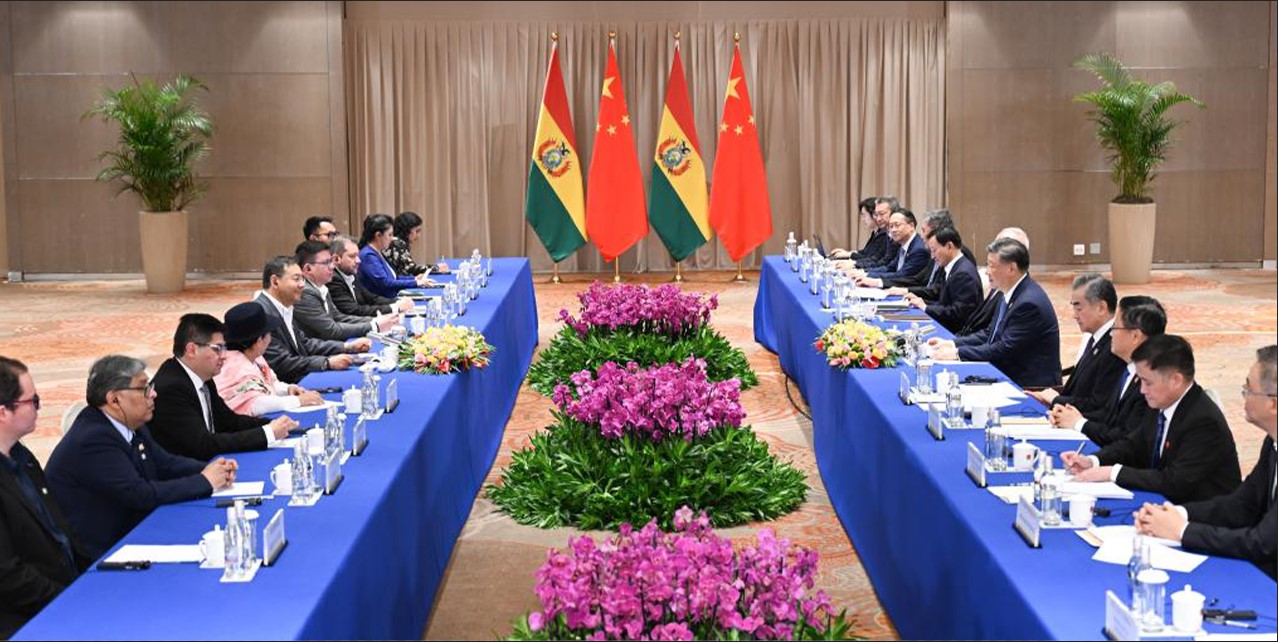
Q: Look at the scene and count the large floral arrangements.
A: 3